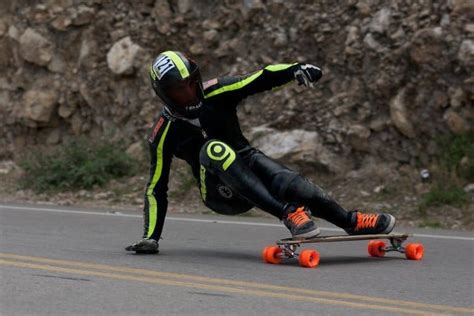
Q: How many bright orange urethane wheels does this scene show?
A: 4